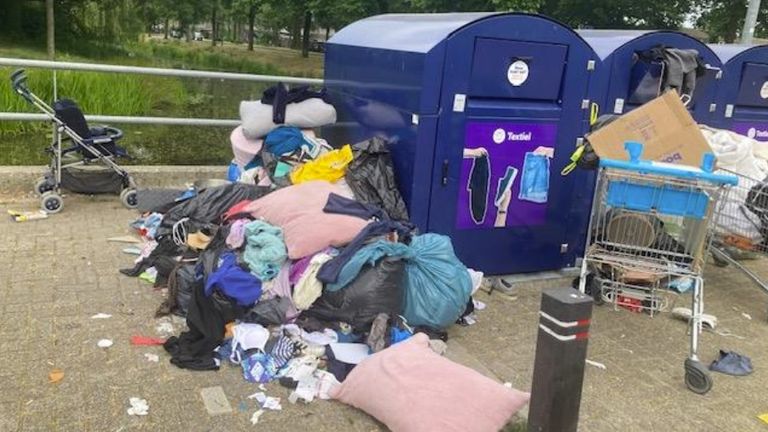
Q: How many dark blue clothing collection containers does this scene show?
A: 3